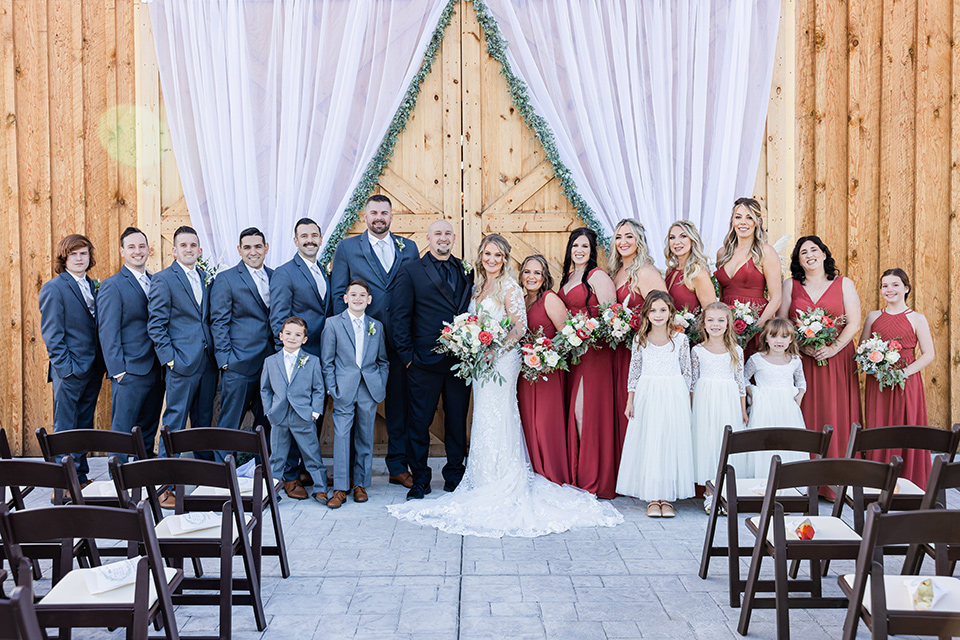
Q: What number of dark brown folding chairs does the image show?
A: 12